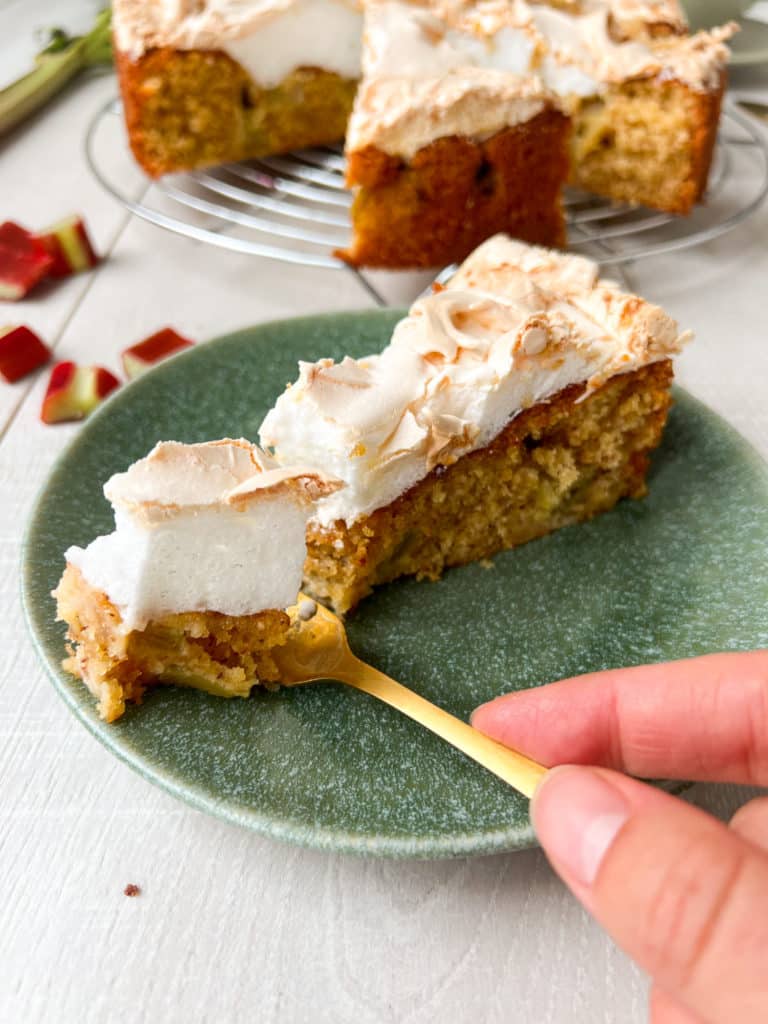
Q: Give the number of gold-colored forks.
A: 1